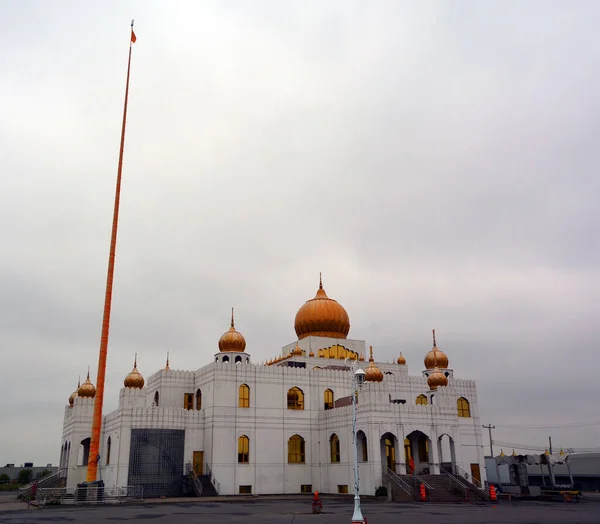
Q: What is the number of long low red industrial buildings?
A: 0